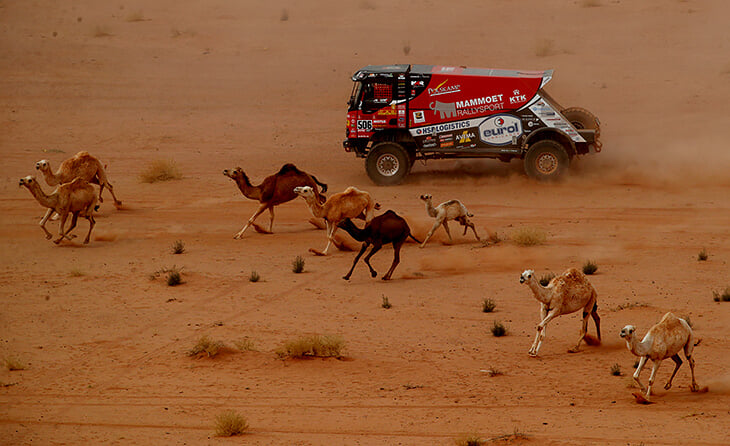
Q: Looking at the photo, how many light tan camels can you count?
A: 6